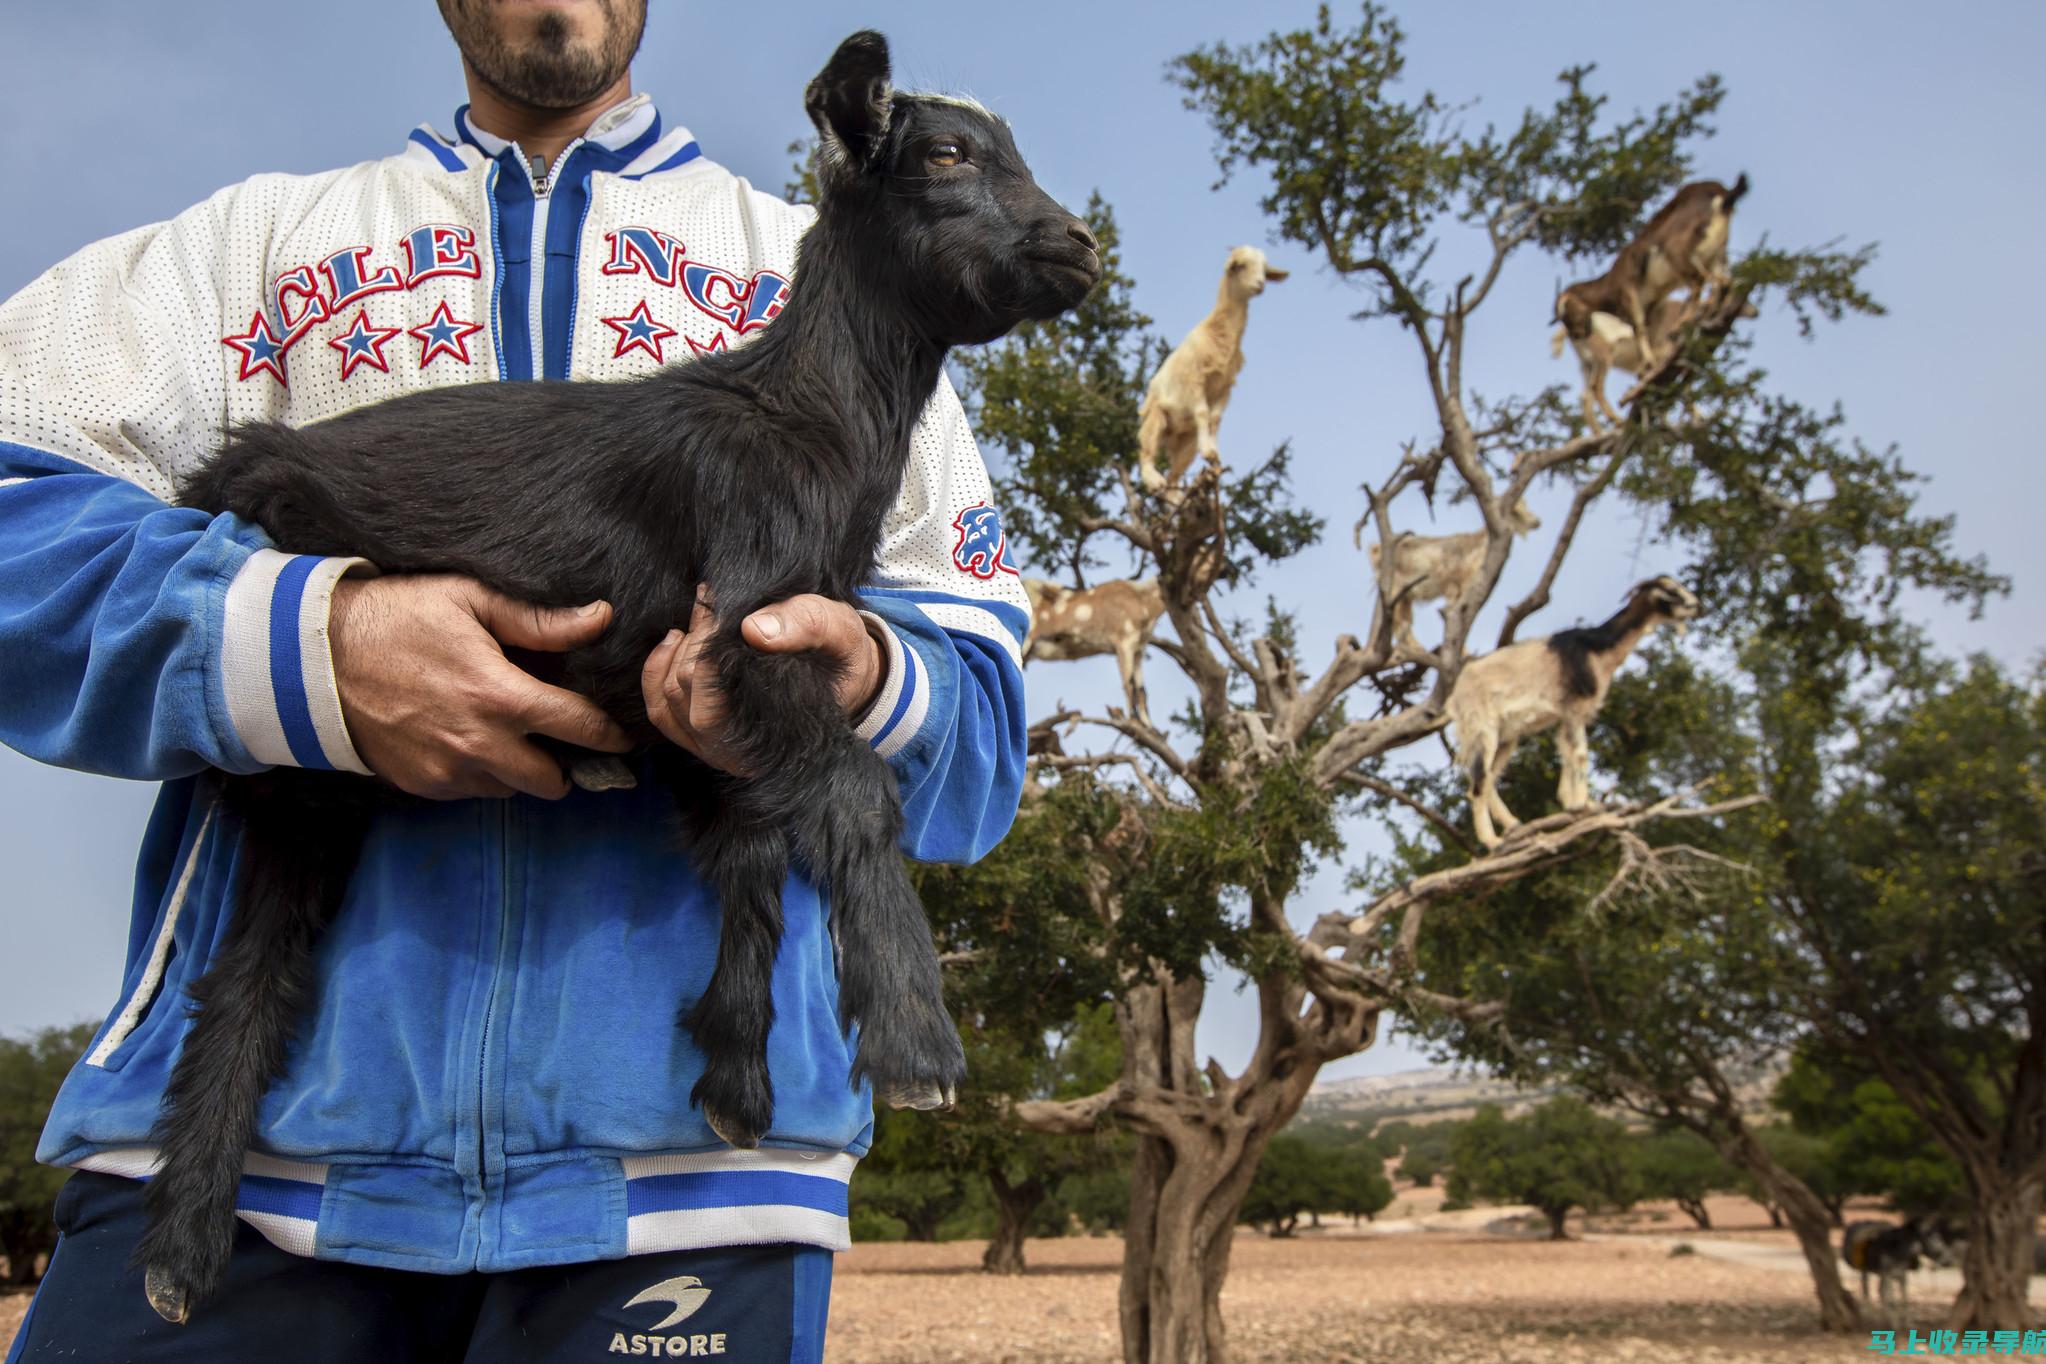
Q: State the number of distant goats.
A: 6